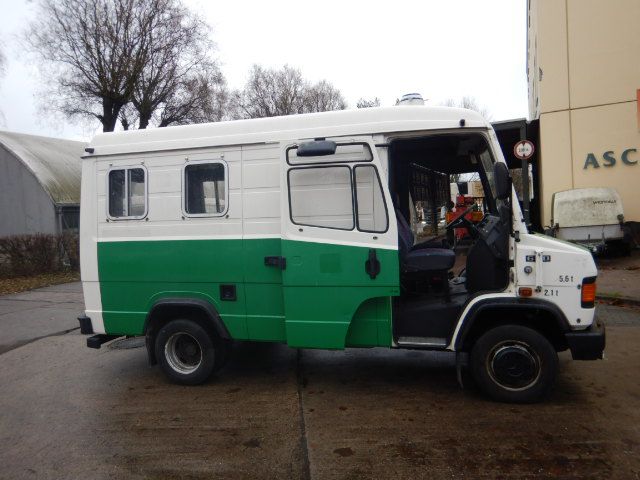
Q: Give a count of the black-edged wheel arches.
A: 2